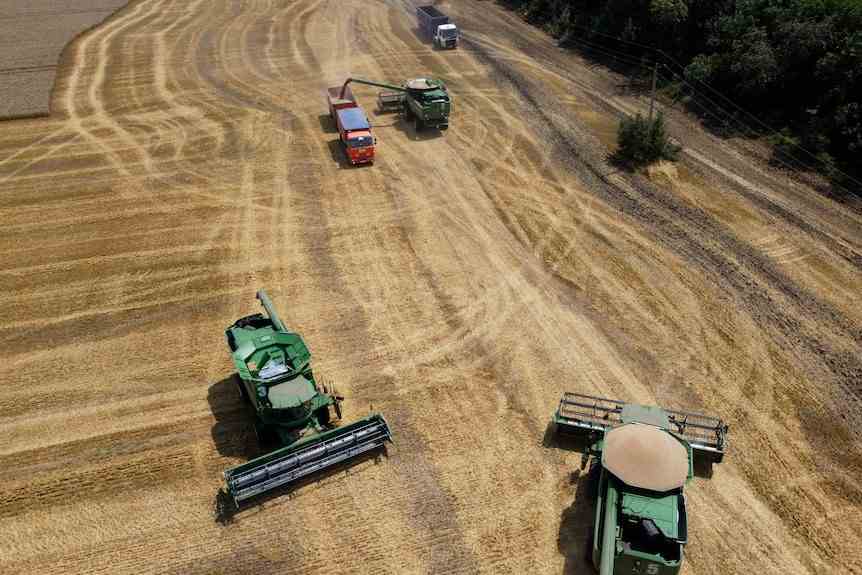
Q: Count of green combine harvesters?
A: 3